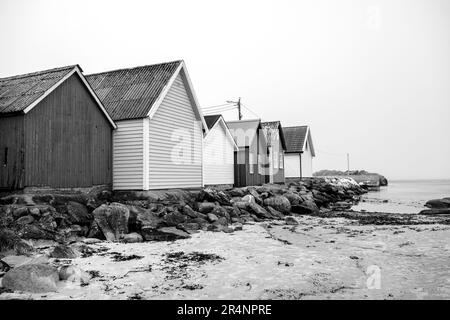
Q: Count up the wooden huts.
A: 6